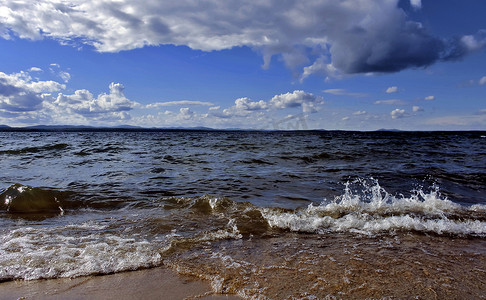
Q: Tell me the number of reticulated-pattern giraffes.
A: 0